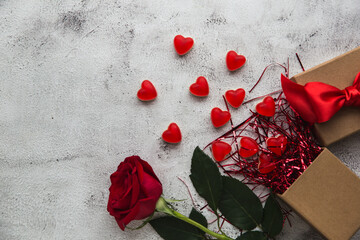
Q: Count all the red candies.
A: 12